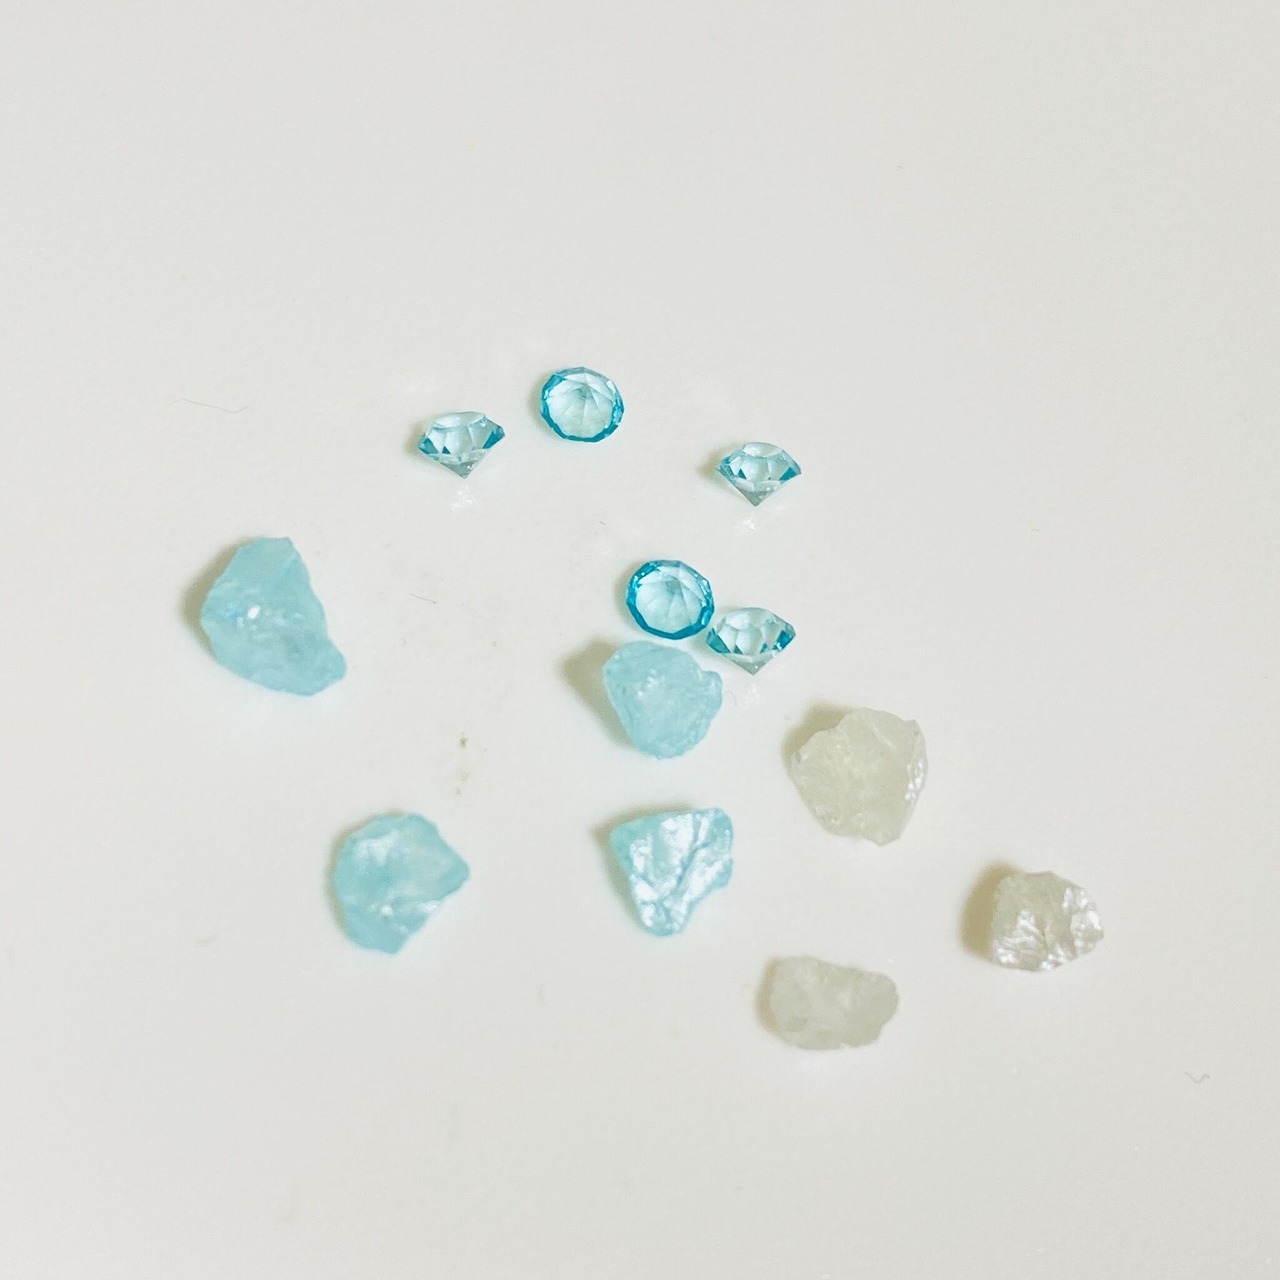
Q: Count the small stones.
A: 12